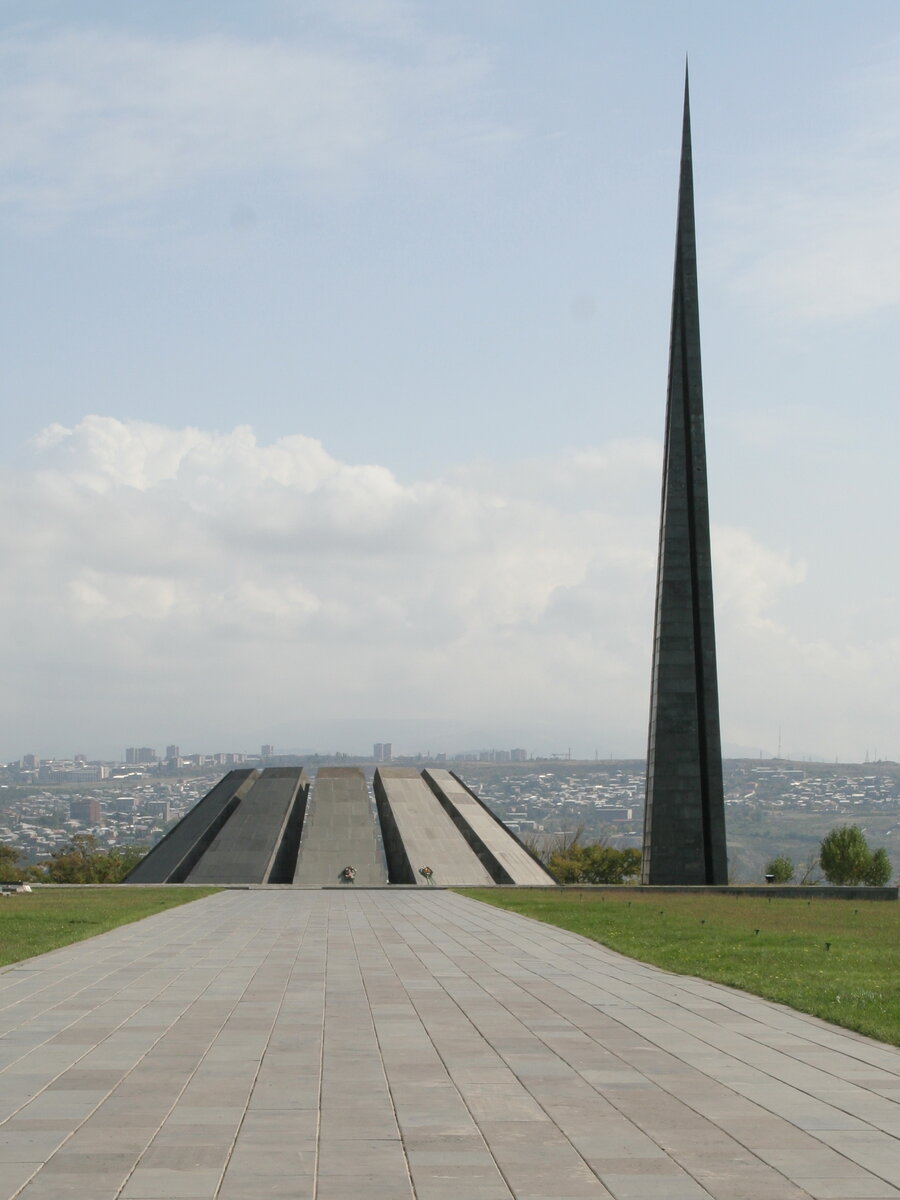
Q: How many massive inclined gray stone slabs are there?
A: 5